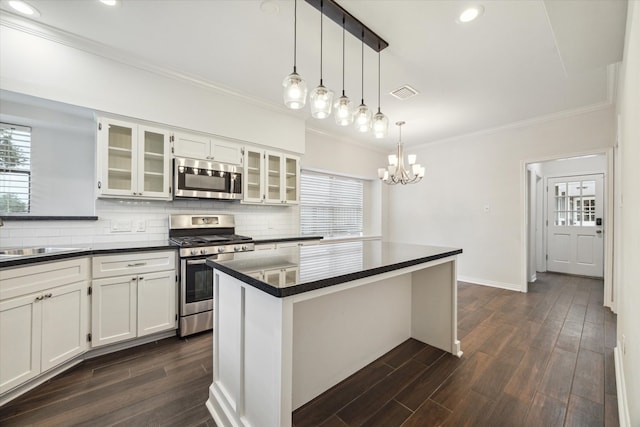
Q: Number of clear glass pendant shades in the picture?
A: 5